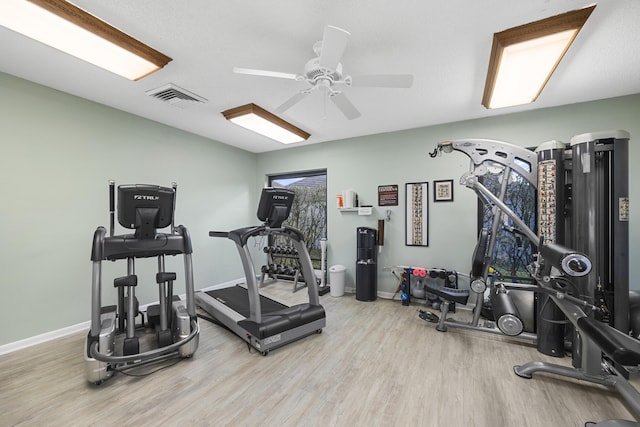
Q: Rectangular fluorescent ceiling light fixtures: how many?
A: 3